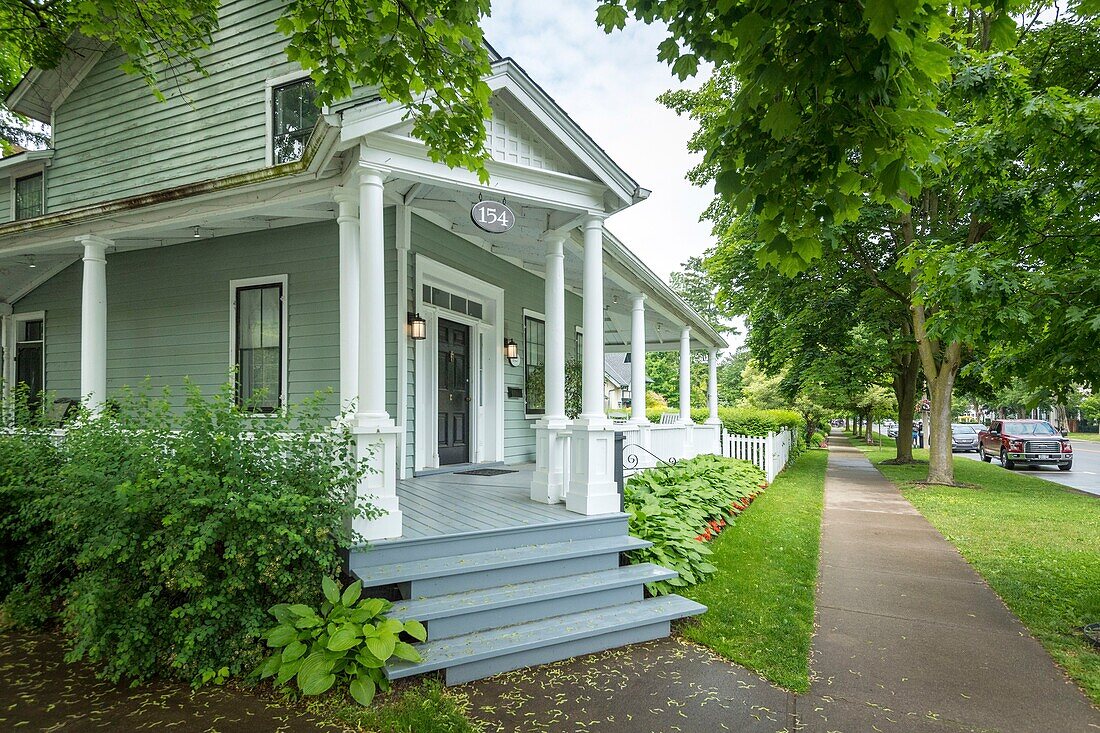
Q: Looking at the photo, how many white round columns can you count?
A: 8